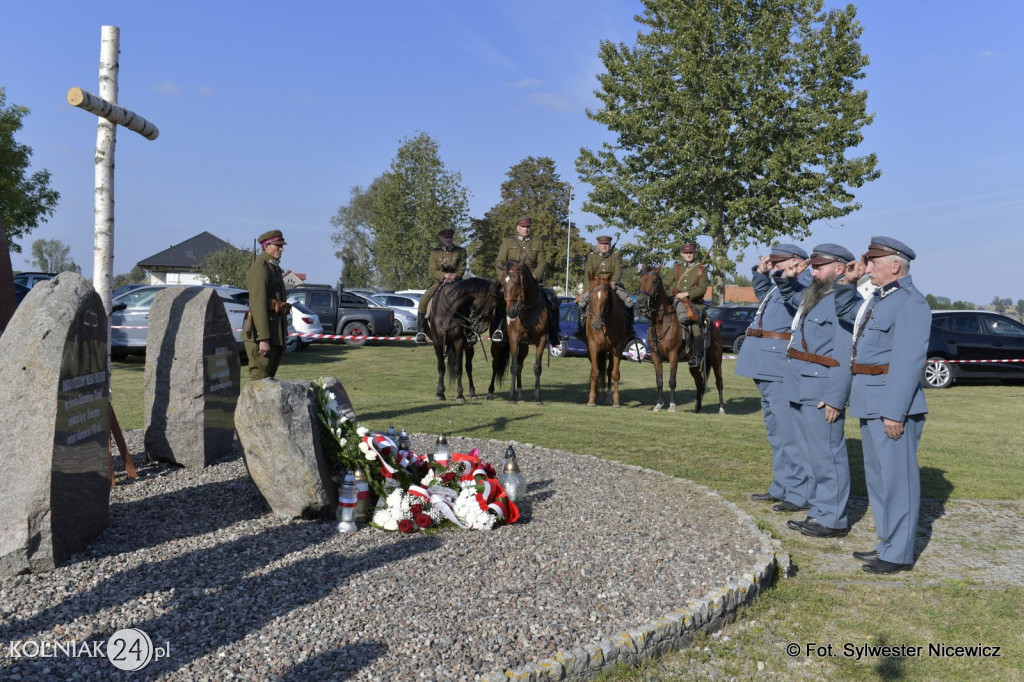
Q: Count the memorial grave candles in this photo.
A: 7